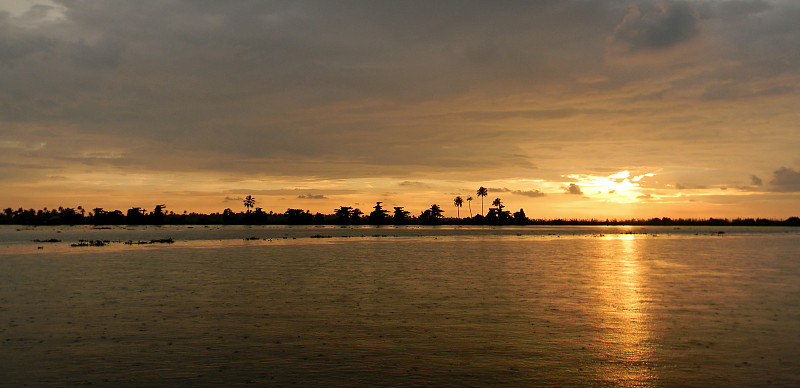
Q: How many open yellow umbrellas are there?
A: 0